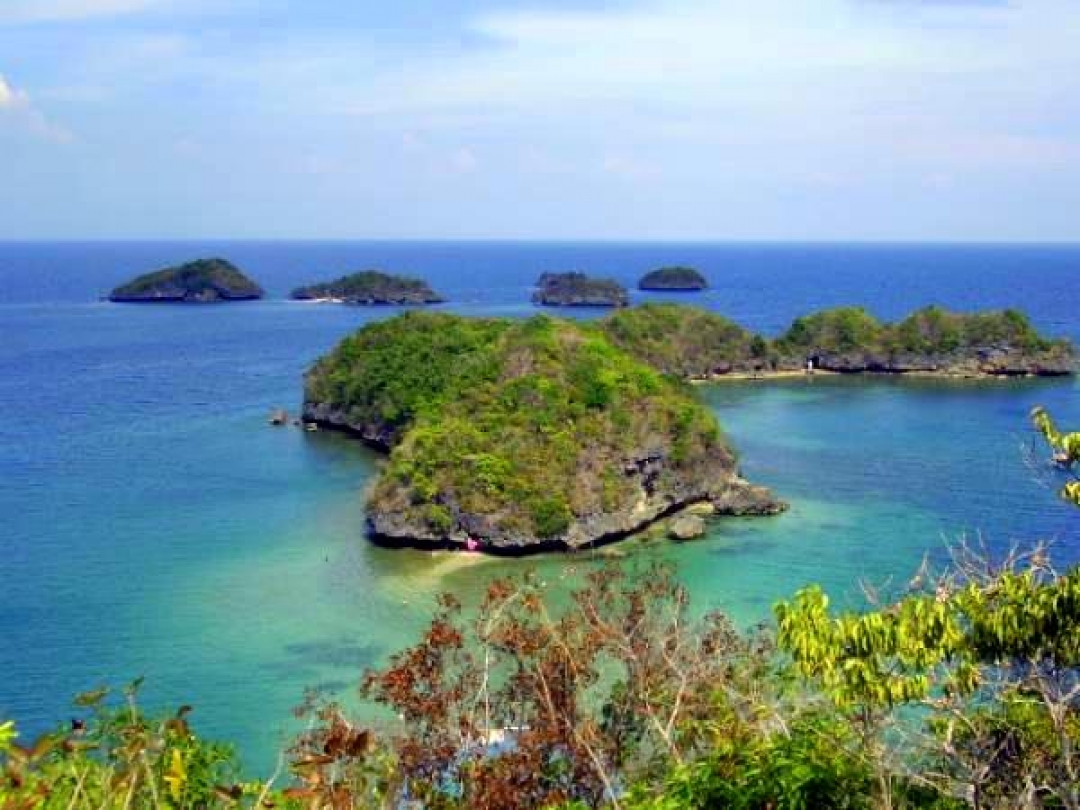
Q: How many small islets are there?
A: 4